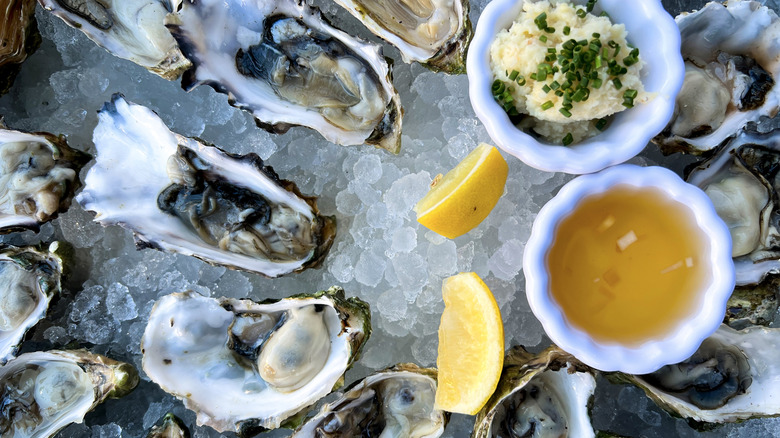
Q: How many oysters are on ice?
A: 13